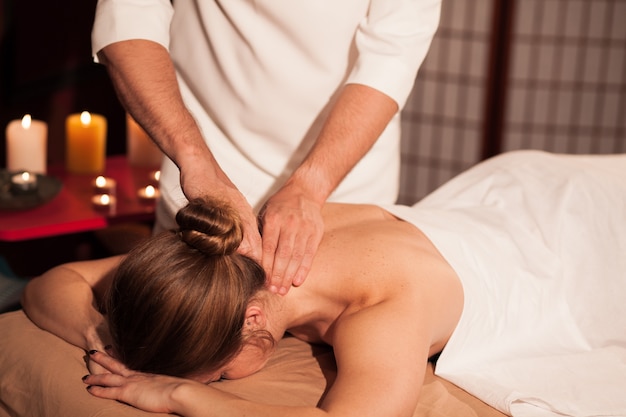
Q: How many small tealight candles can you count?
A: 5